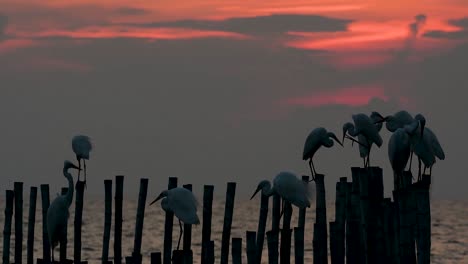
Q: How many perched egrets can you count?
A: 10